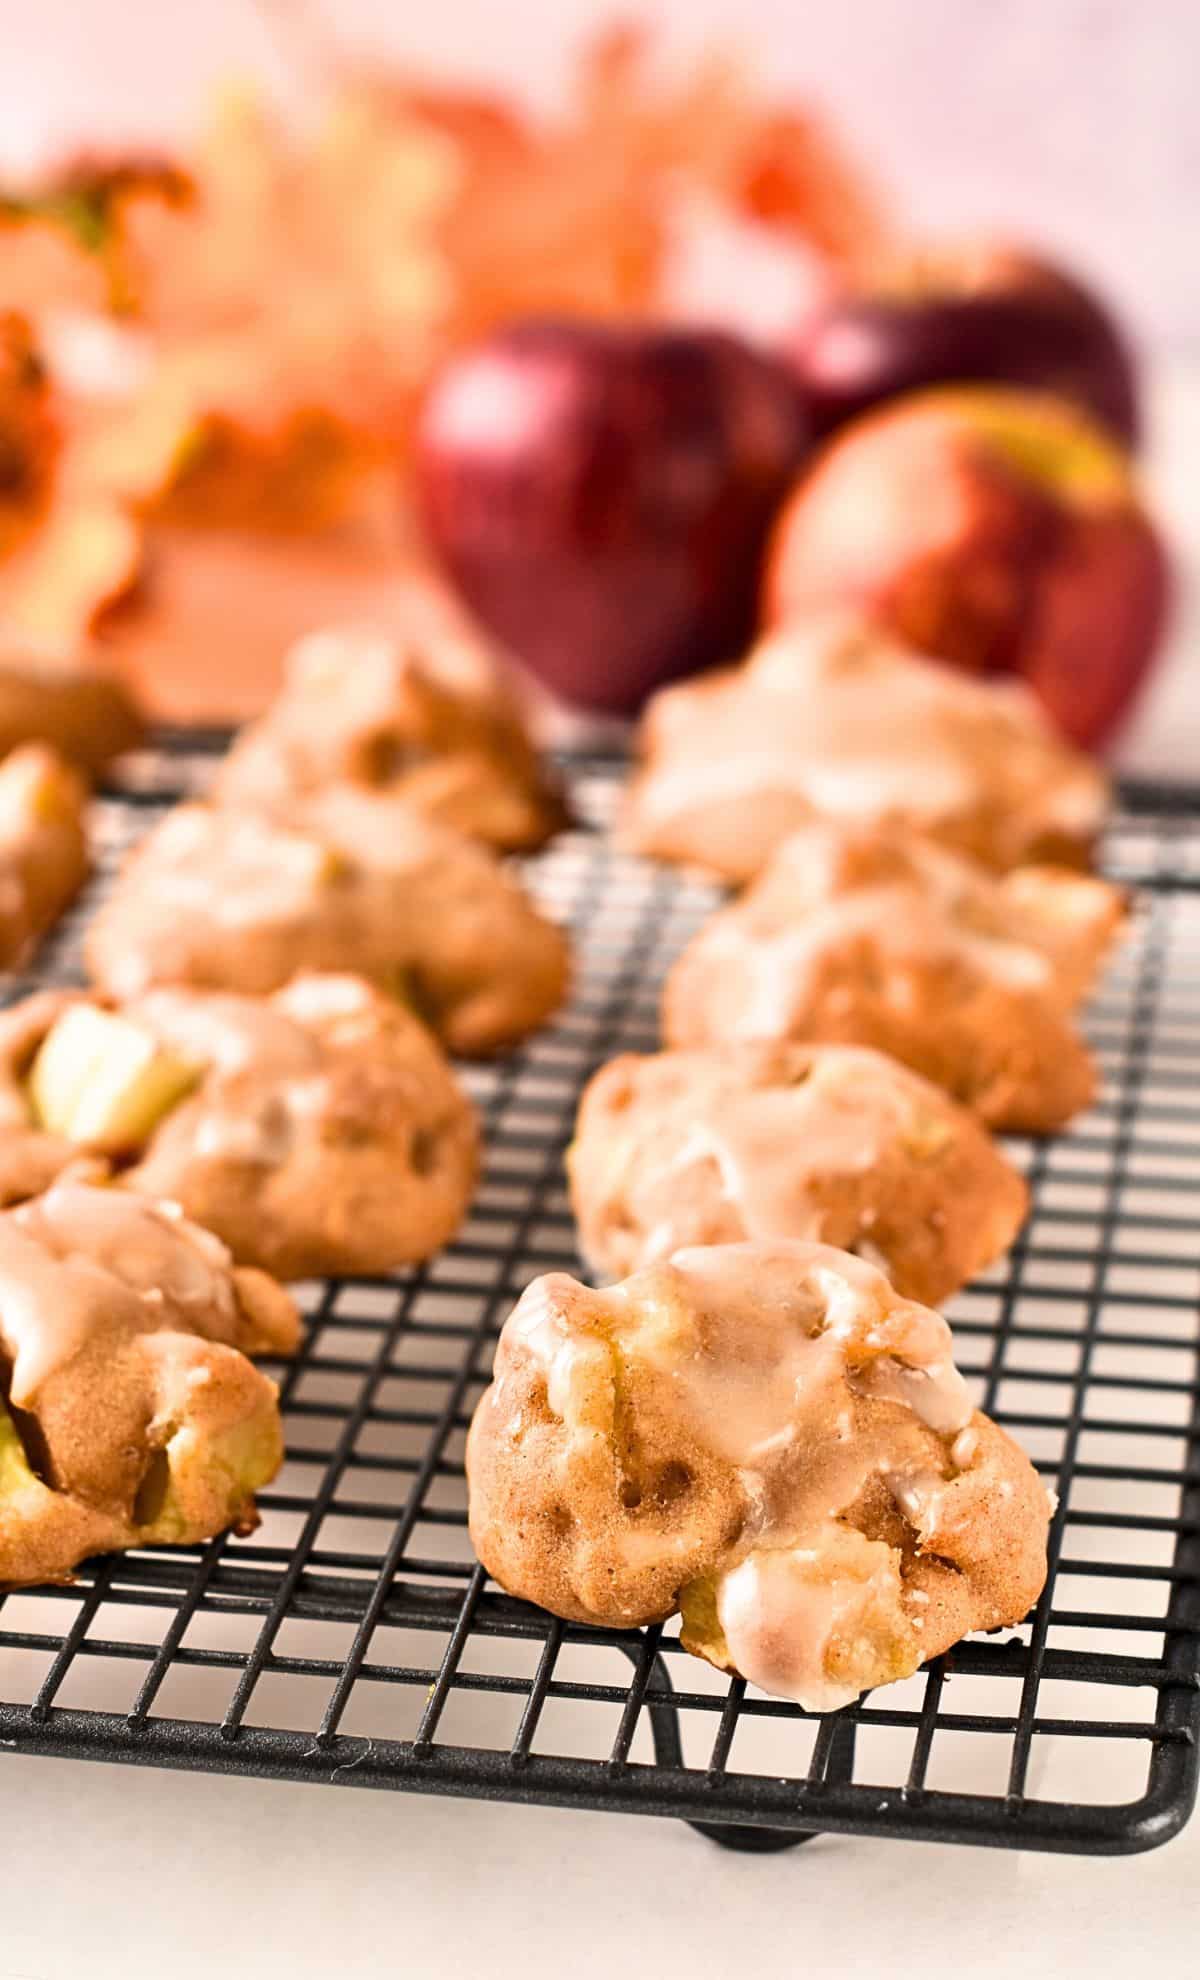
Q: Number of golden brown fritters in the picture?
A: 10